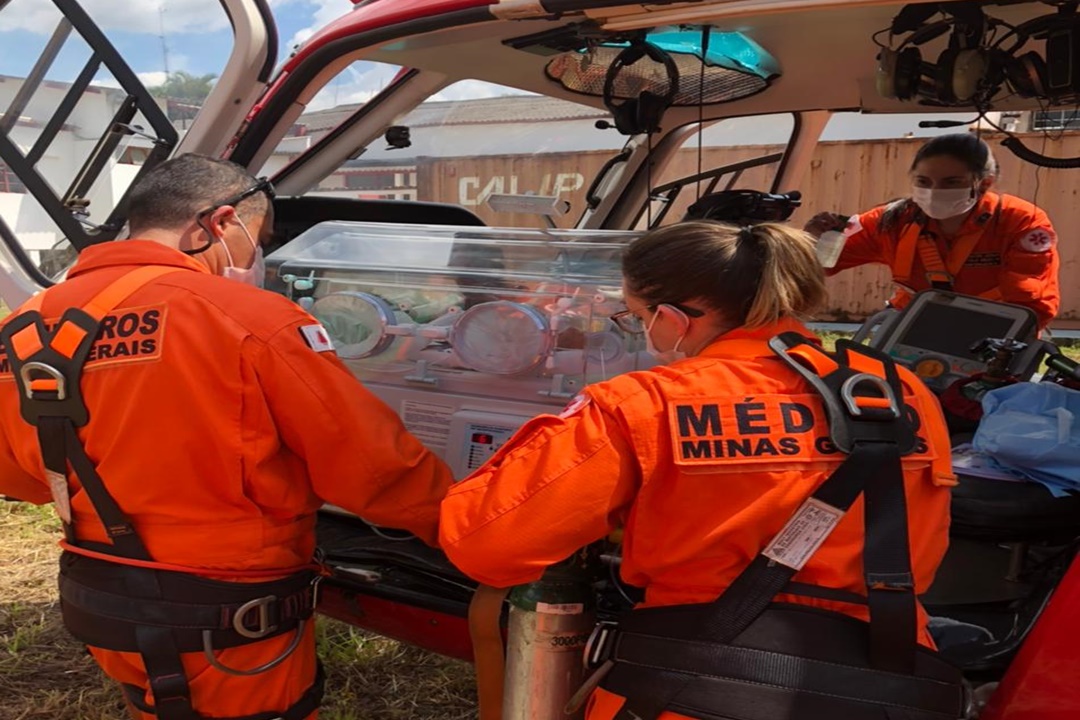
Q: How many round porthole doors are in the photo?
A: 2